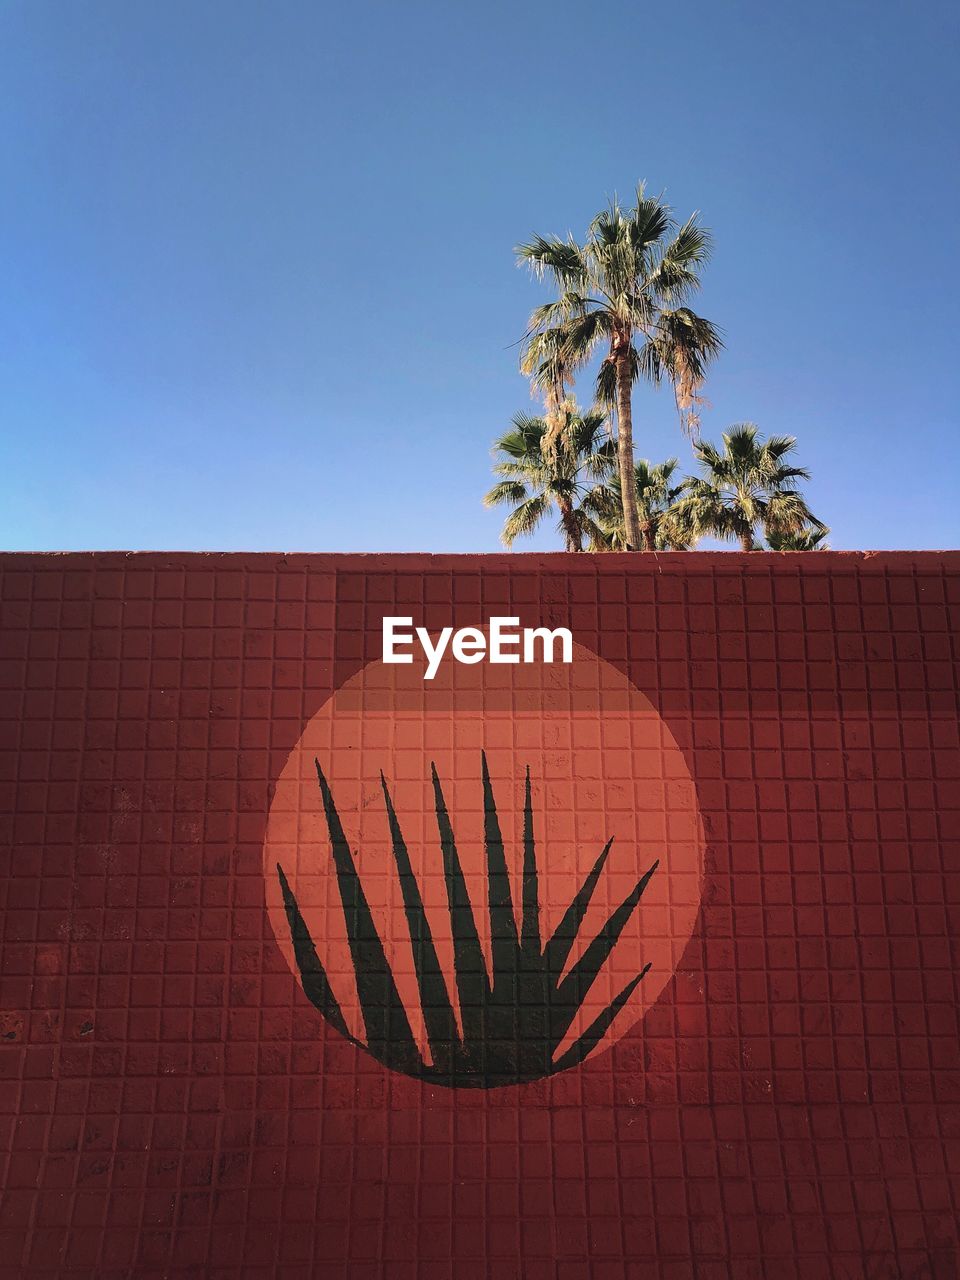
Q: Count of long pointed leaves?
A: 9